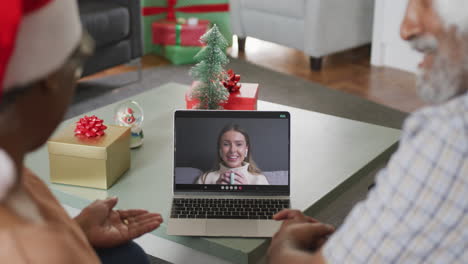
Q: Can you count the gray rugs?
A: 1